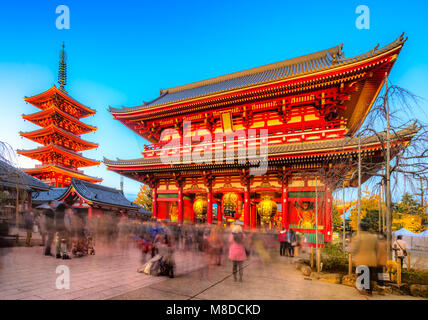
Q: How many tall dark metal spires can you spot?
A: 1